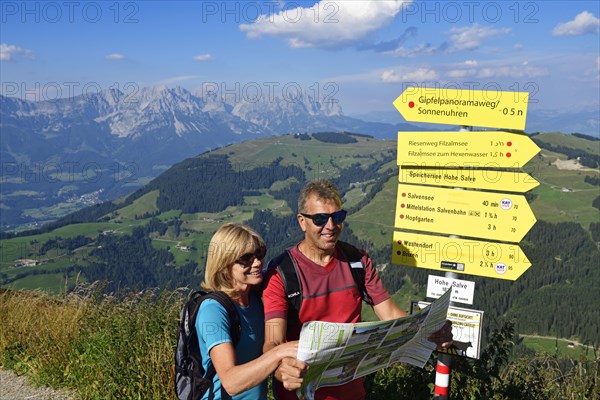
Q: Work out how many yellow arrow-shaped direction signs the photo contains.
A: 5